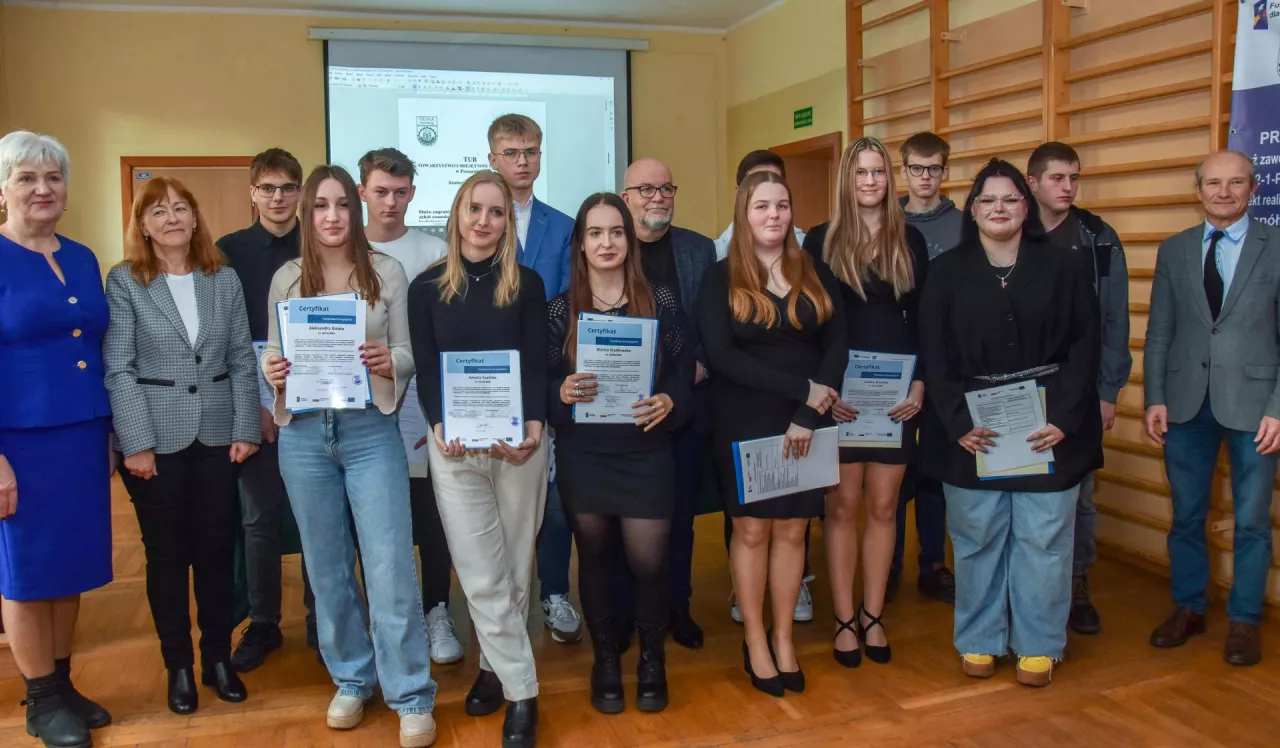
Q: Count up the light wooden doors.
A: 2